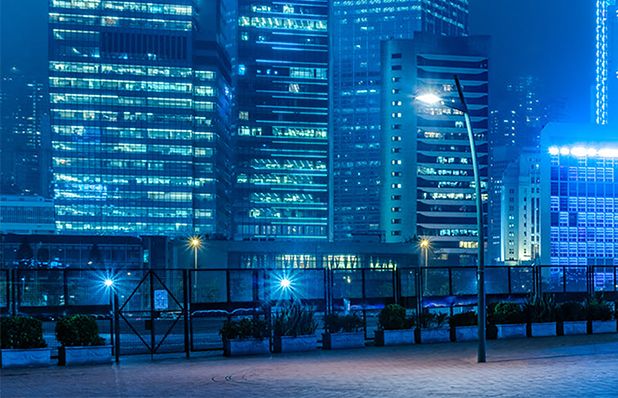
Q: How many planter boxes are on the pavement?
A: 12